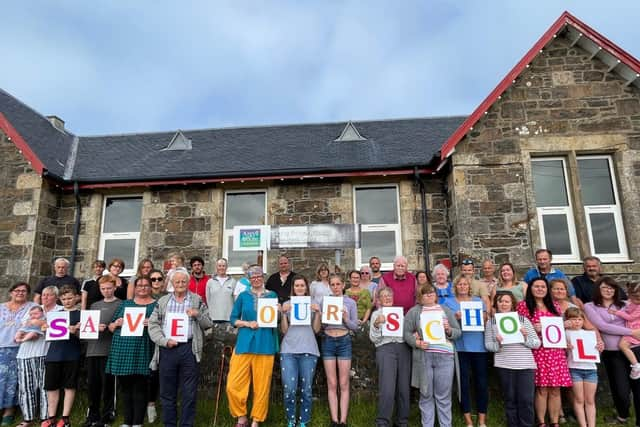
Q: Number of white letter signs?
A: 13